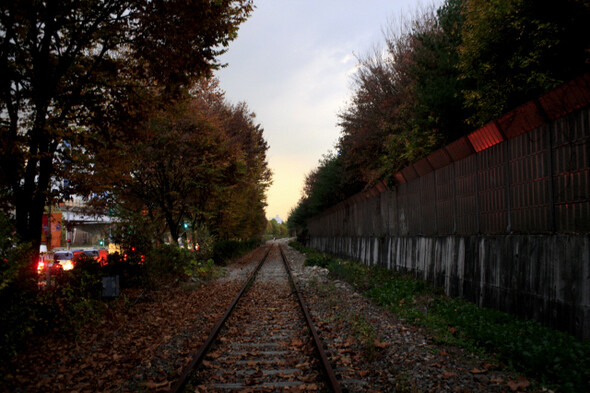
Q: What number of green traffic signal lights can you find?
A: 2